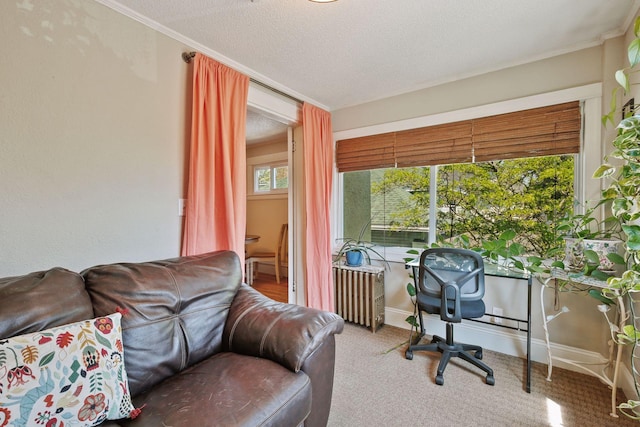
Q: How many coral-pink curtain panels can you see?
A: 2